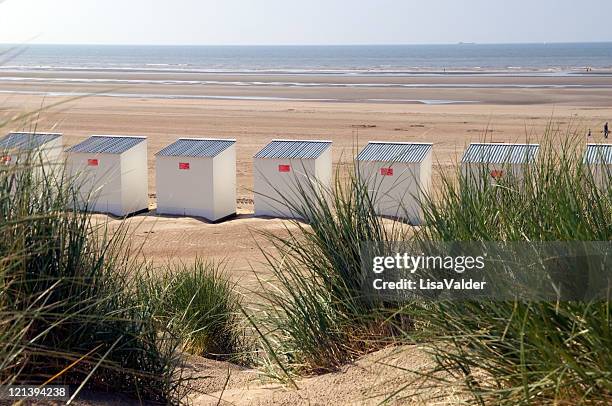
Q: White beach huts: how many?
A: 7